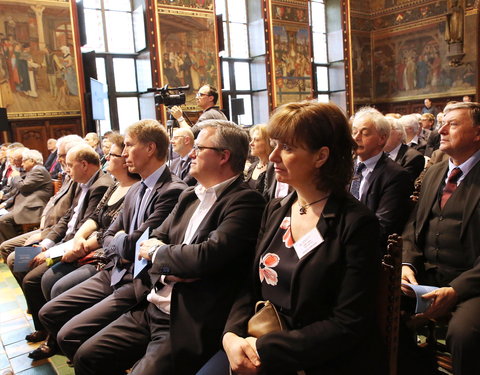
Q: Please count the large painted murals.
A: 4